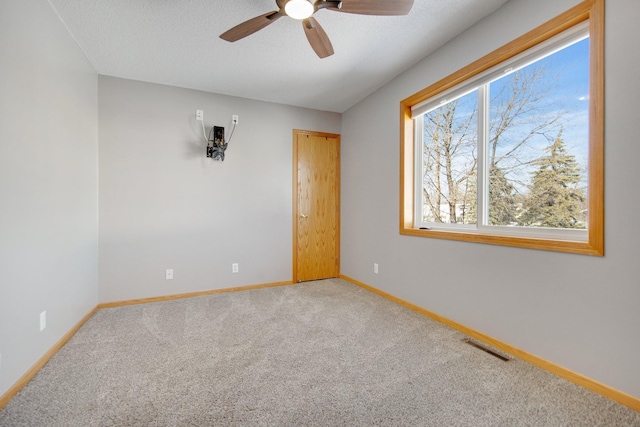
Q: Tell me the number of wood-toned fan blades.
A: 3